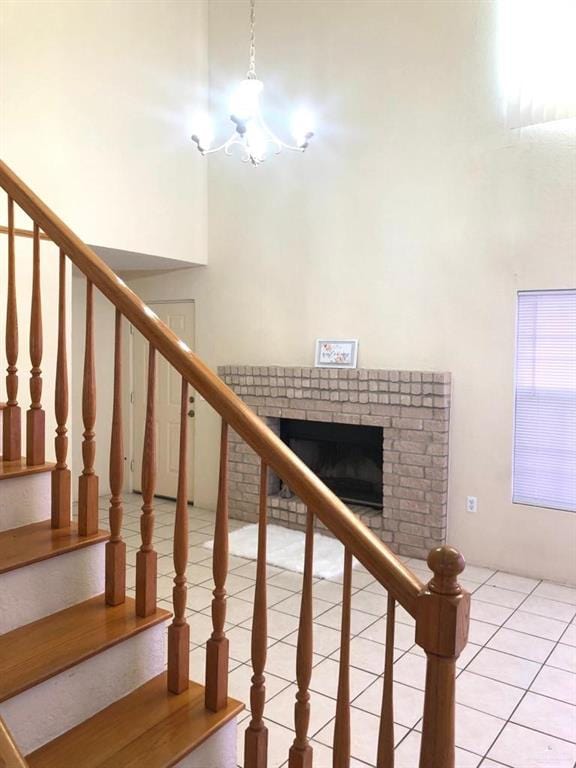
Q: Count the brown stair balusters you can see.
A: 12